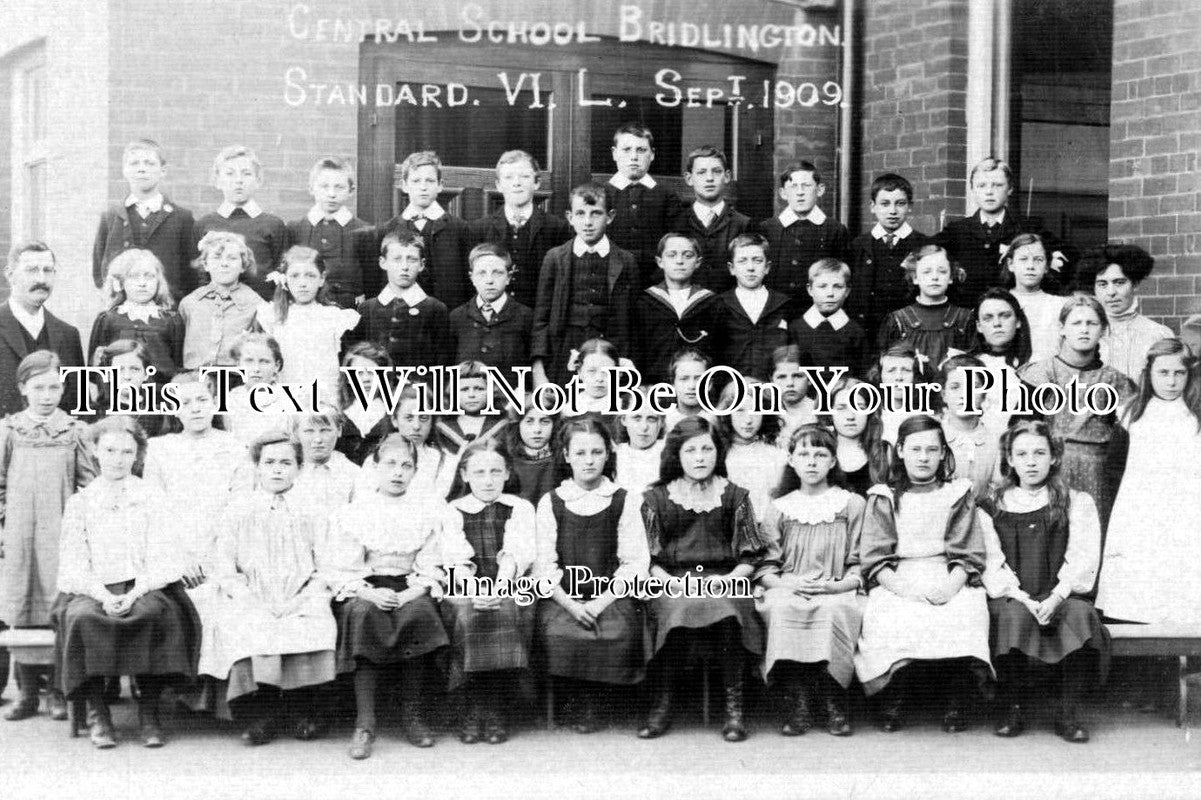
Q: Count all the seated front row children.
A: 9